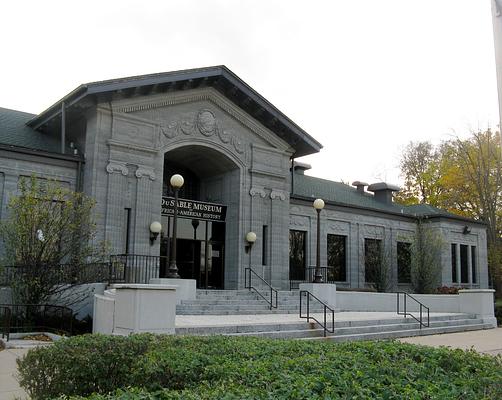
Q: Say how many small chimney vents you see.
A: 3